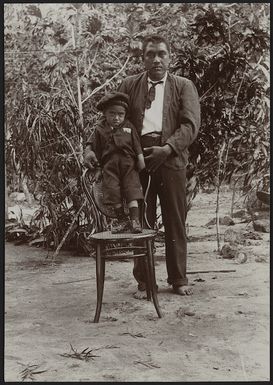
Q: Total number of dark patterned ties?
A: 1